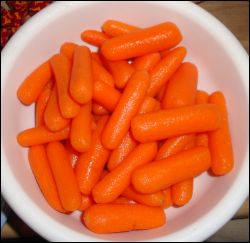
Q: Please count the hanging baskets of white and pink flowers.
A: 0